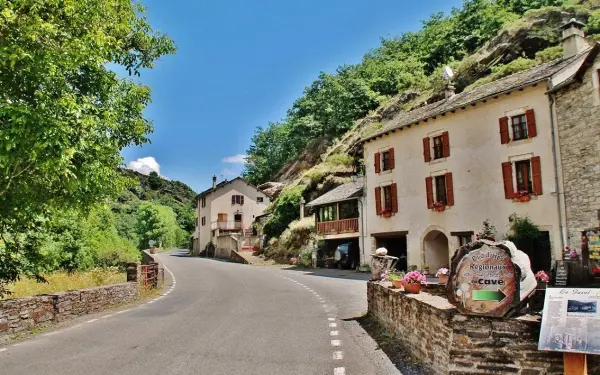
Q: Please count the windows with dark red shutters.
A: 6